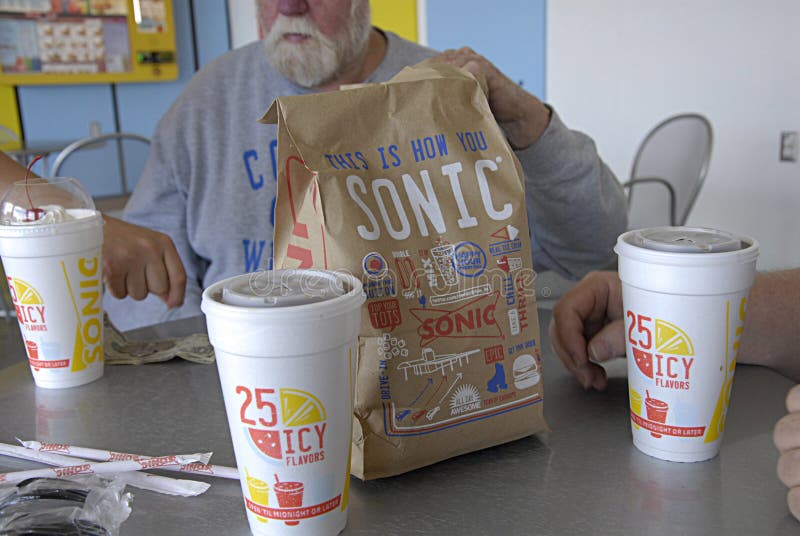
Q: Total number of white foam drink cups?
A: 3